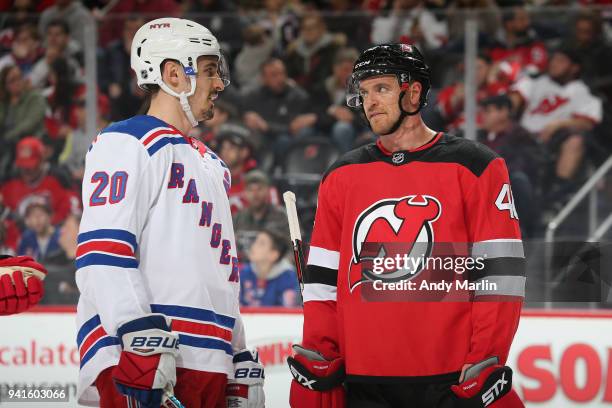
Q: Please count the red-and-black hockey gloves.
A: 2